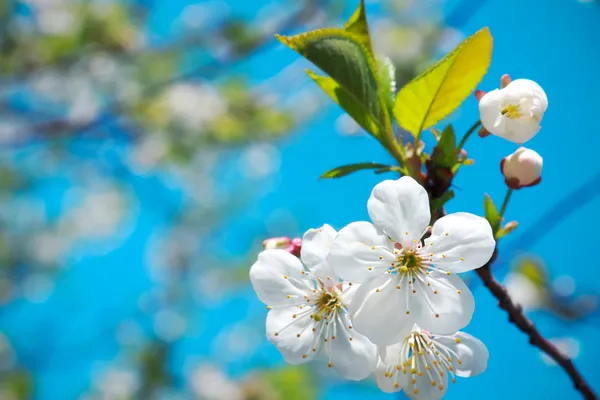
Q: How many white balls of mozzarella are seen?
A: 0